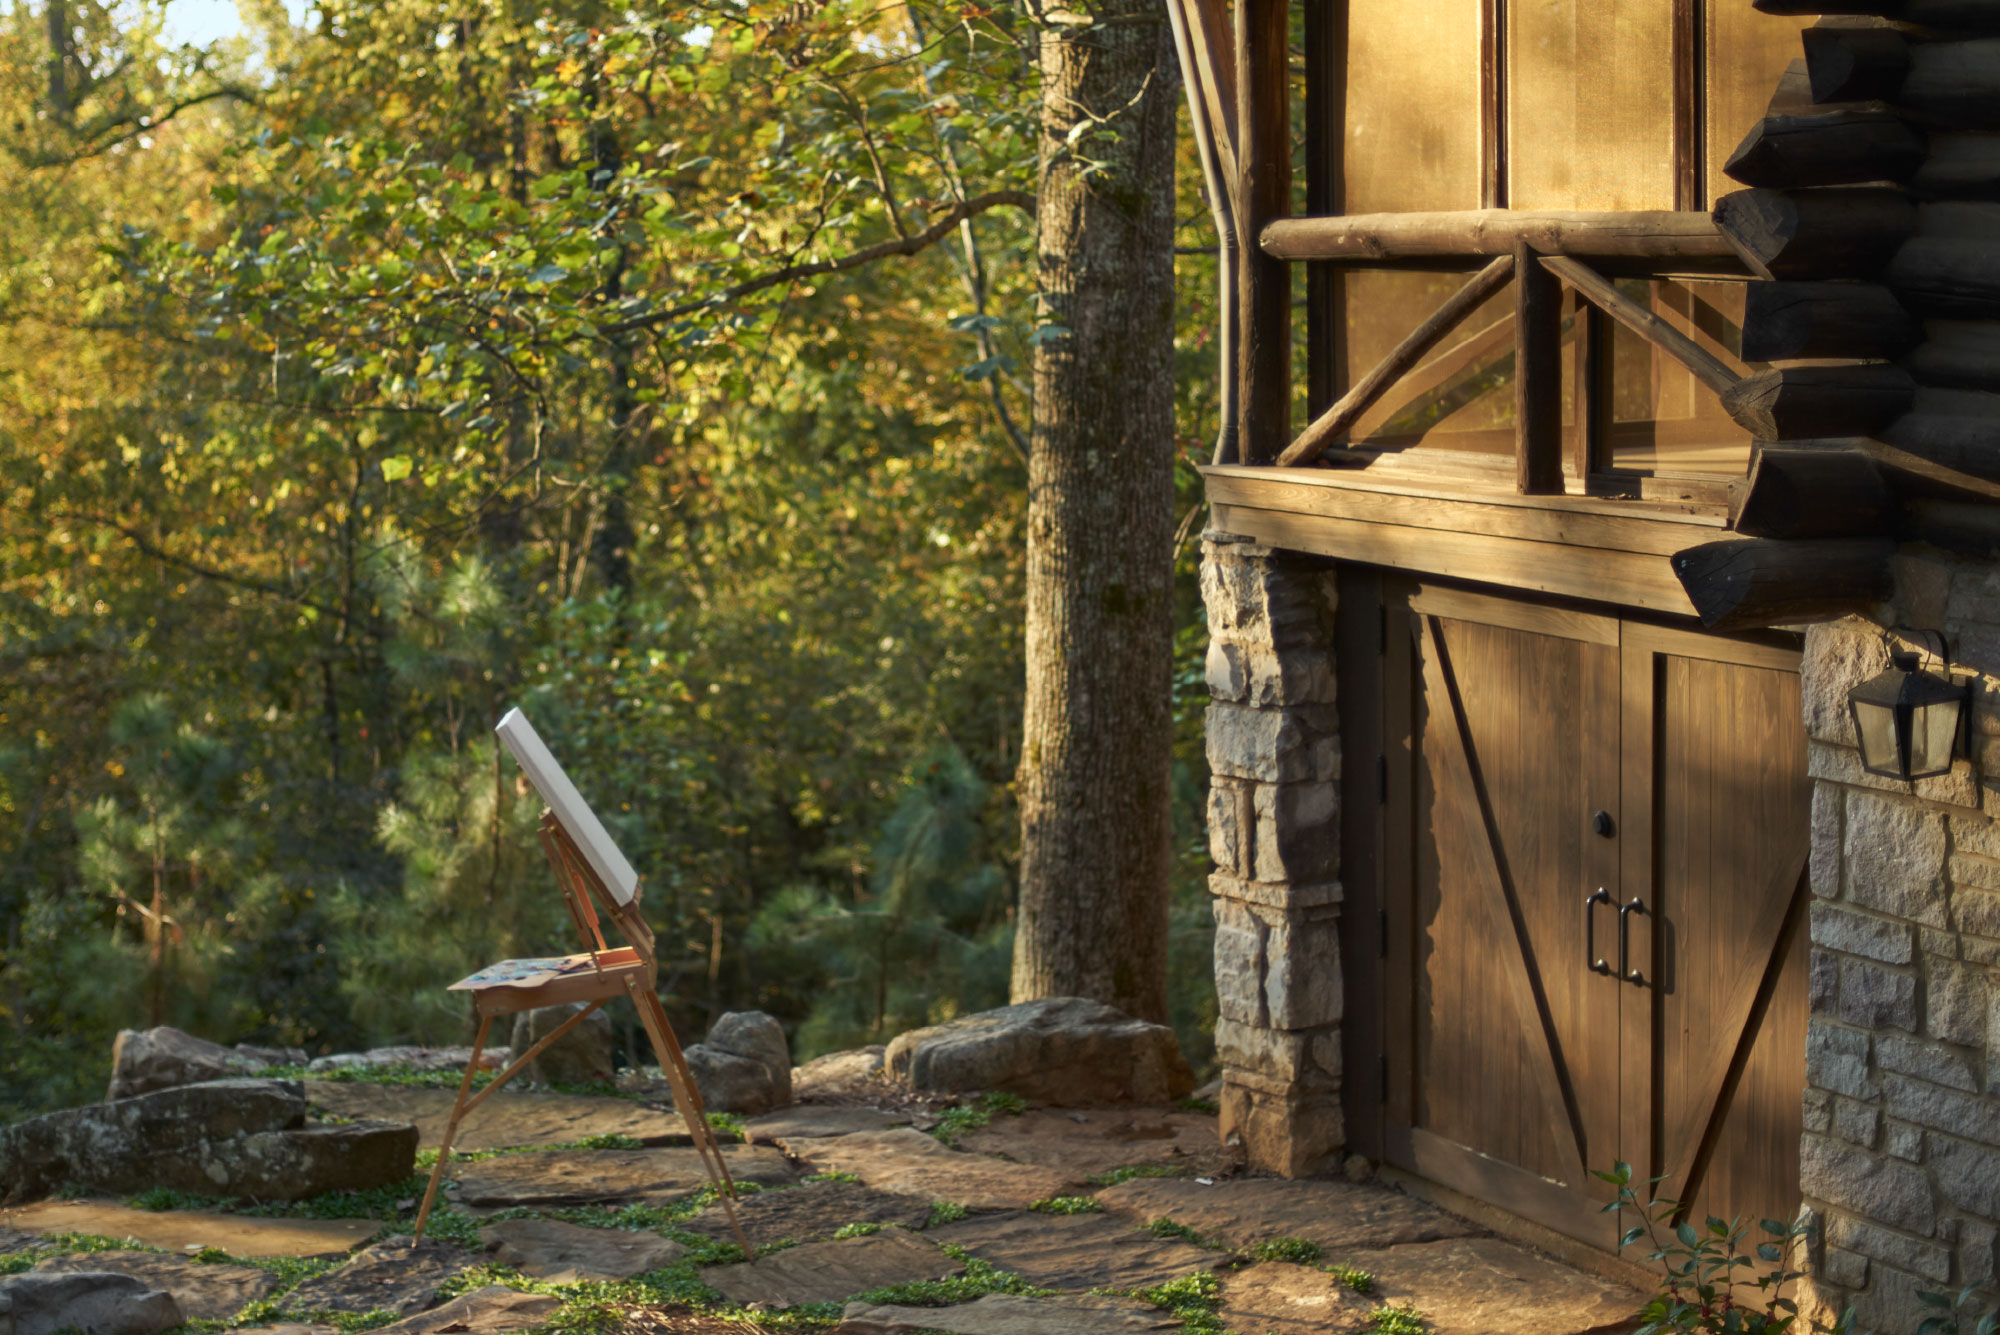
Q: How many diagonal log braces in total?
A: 2